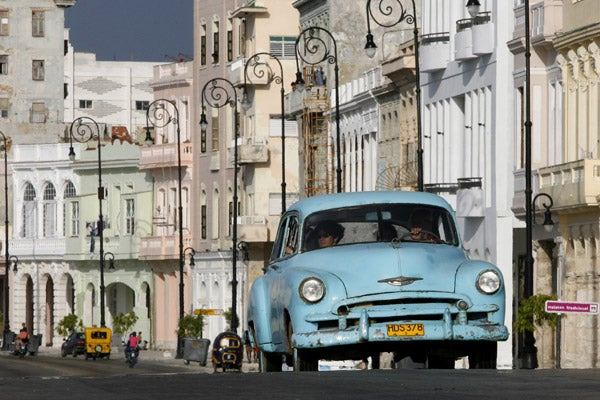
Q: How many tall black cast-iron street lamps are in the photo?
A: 8